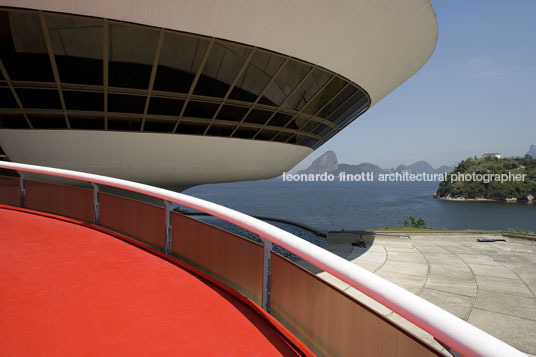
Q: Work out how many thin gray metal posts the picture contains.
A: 4